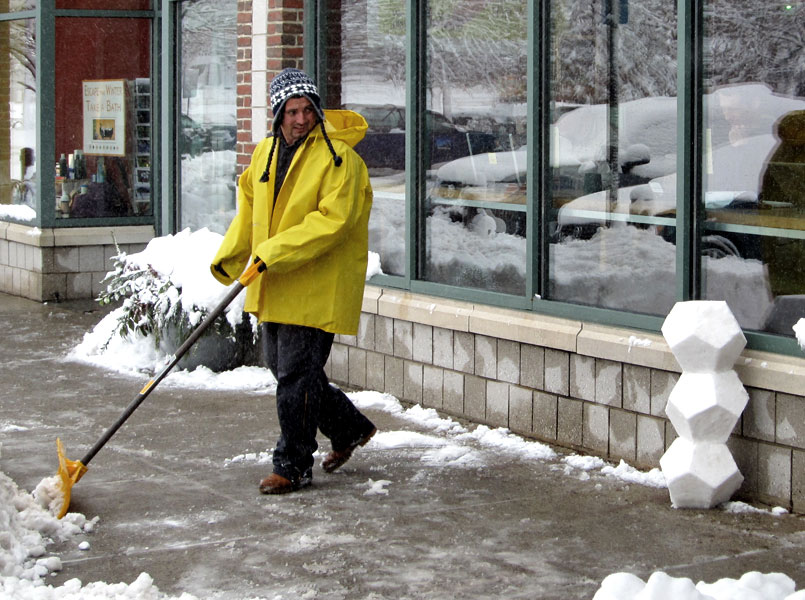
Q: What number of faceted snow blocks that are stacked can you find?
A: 3